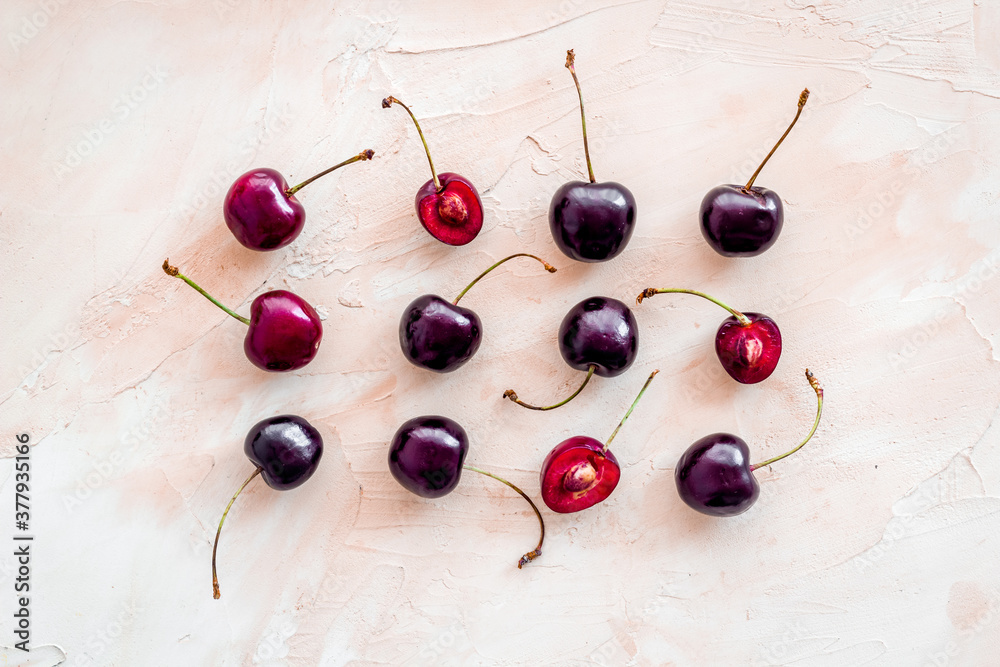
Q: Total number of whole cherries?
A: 9